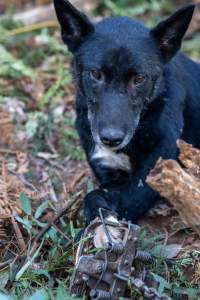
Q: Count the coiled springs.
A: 4